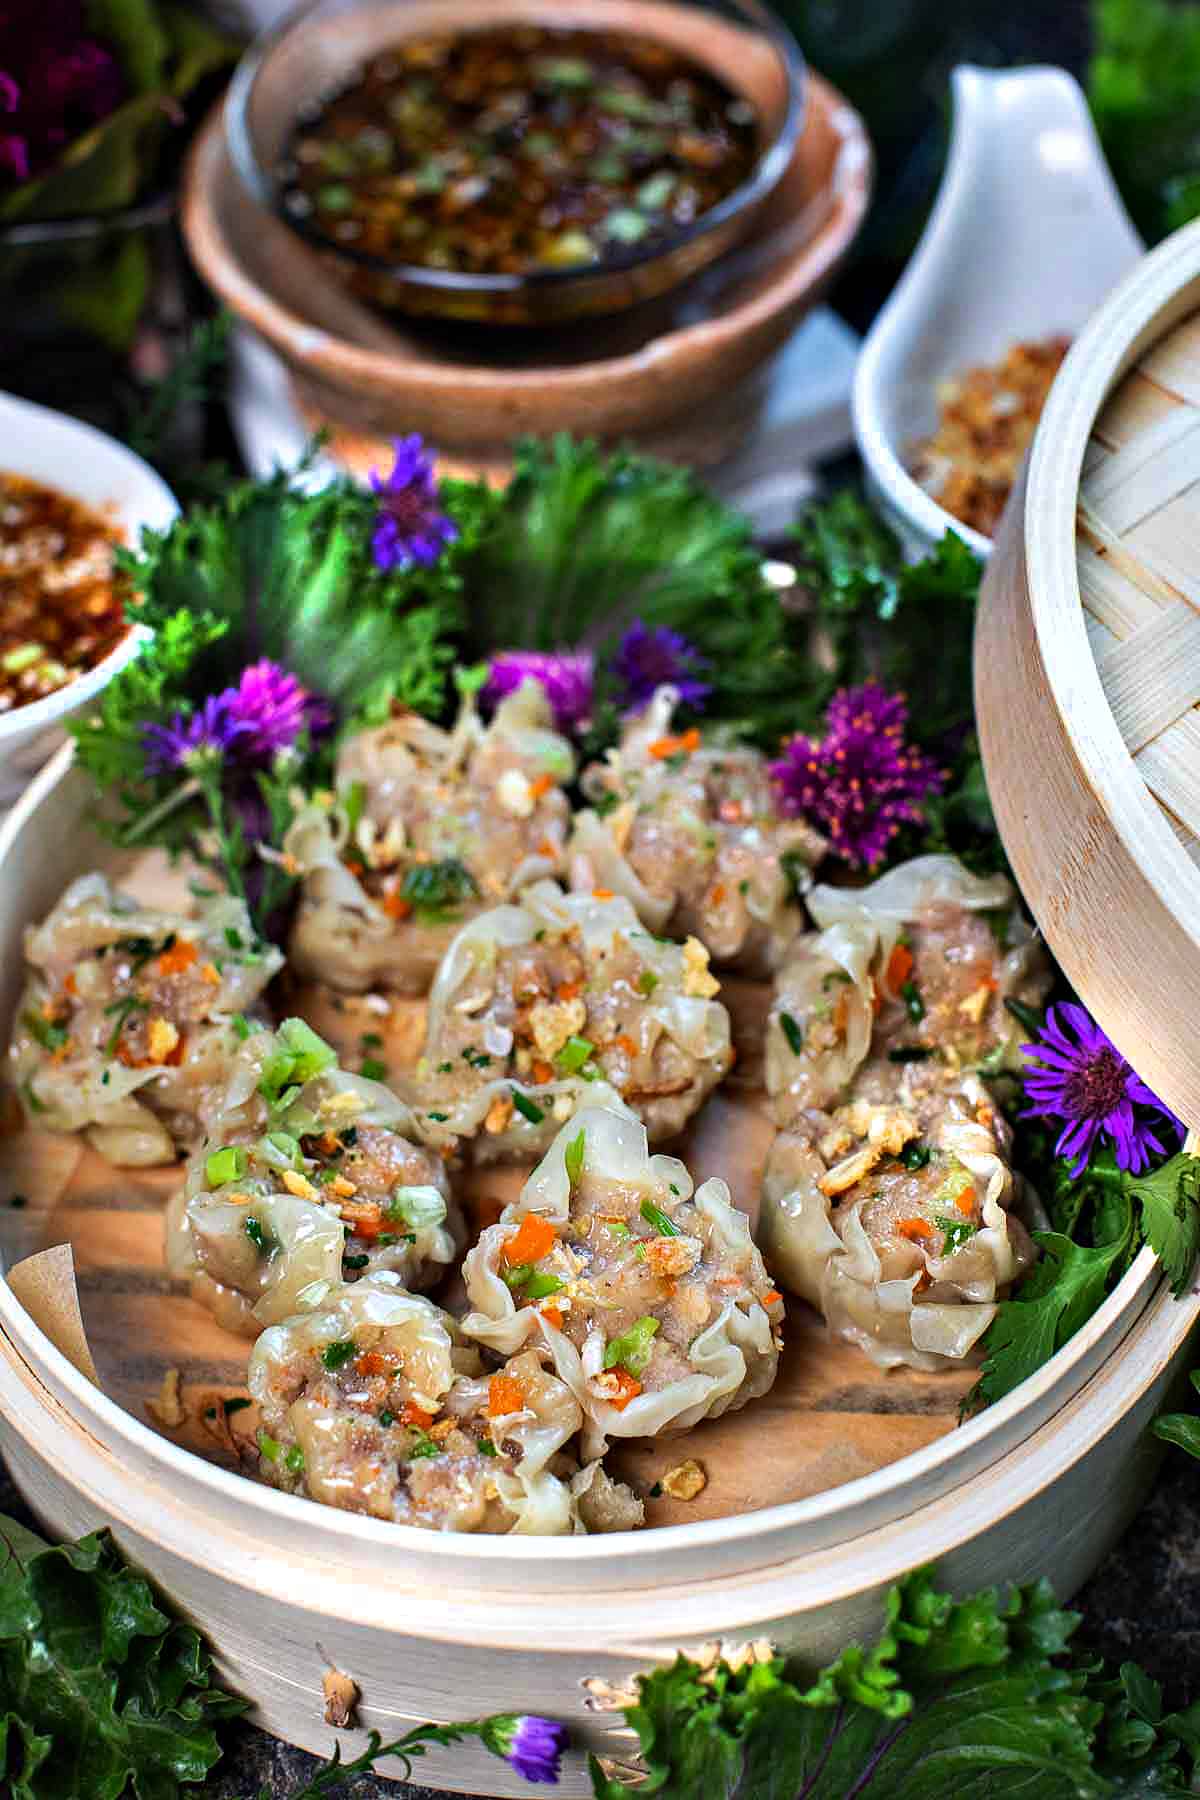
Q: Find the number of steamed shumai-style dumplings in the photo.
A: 9